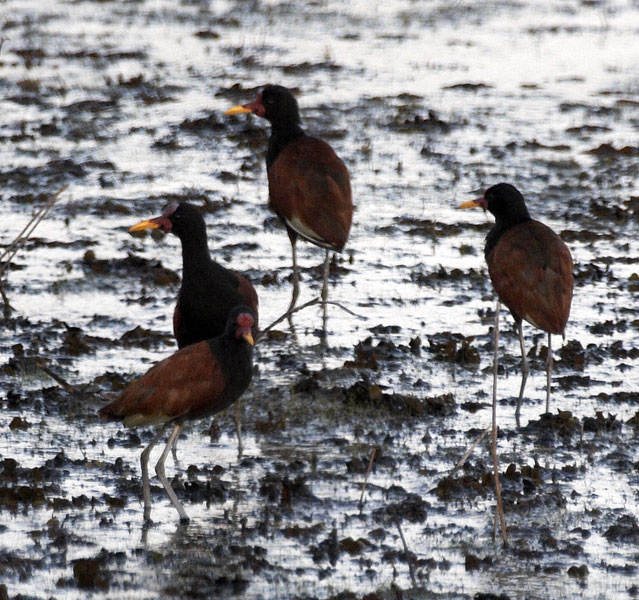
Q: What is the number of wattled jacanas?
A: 4